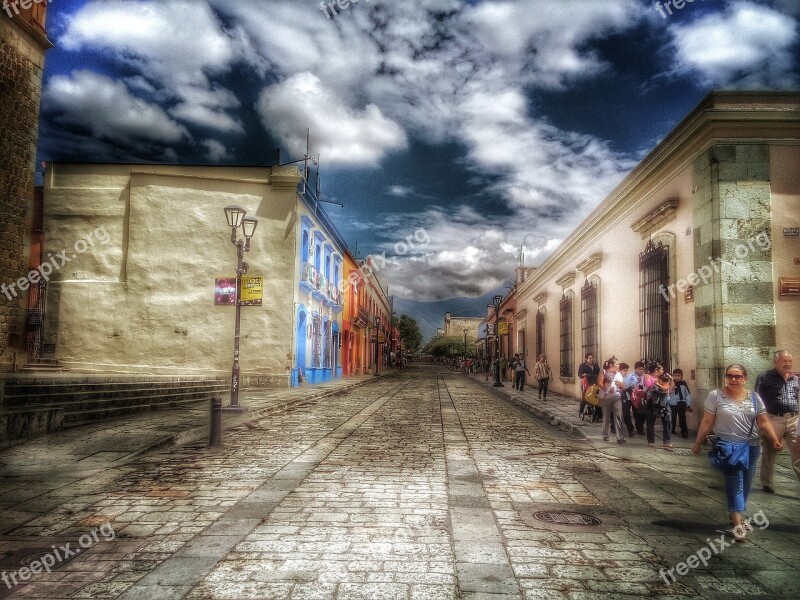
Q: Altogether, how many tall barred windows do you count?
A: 4